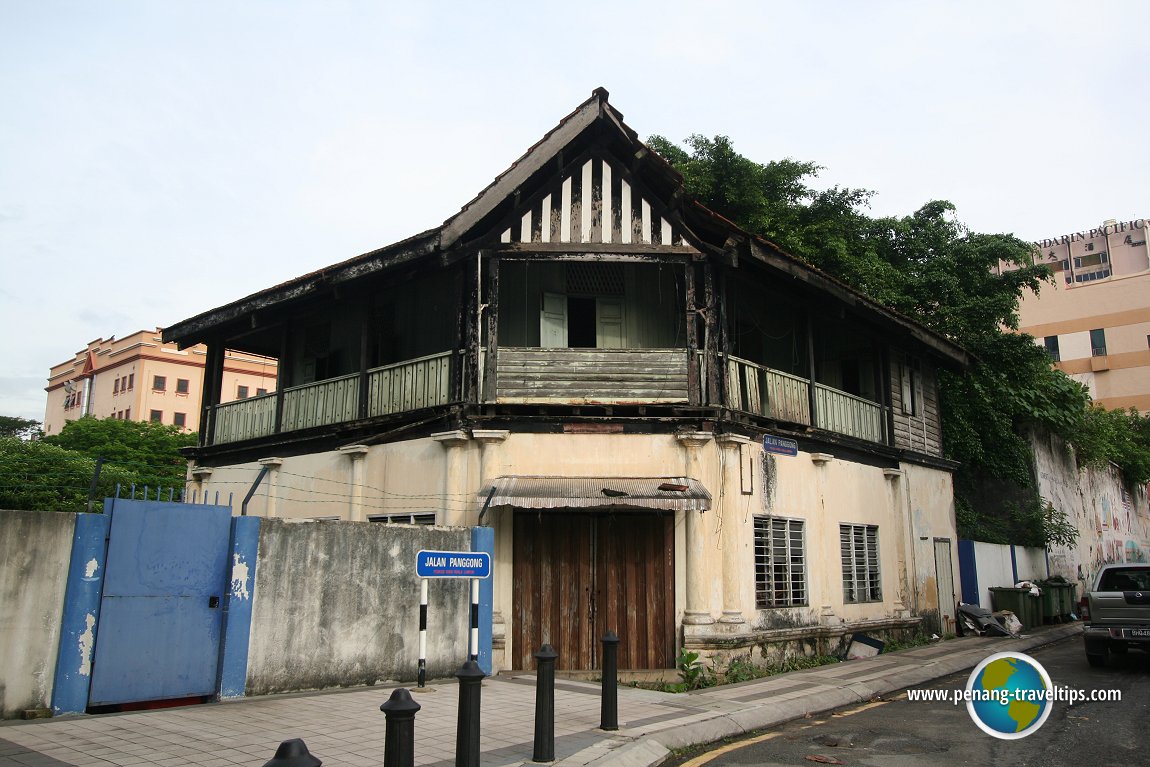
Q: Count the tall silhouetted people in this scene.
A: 0